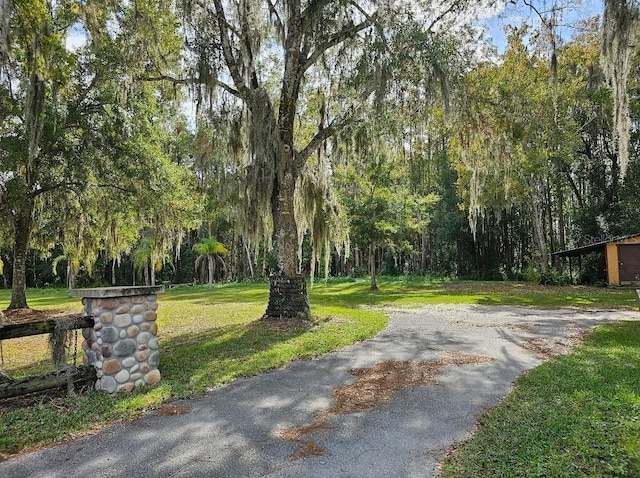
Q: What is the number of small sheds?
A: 1